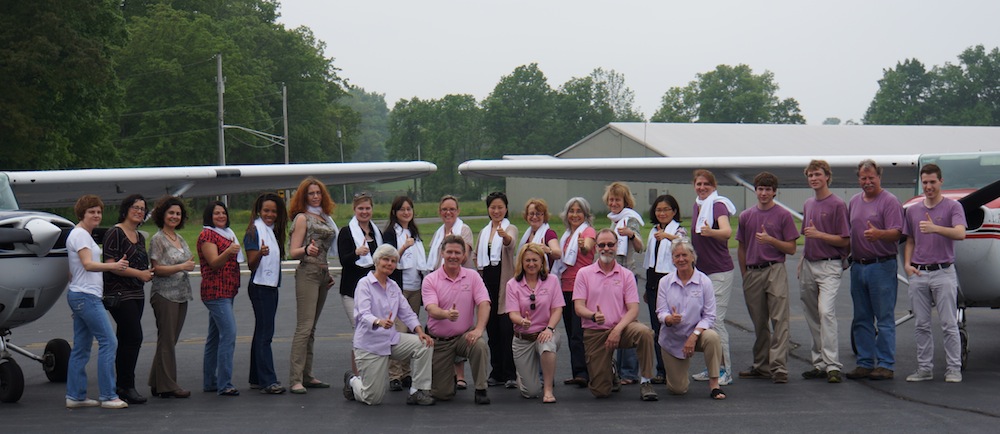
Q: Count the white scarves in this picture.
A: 12